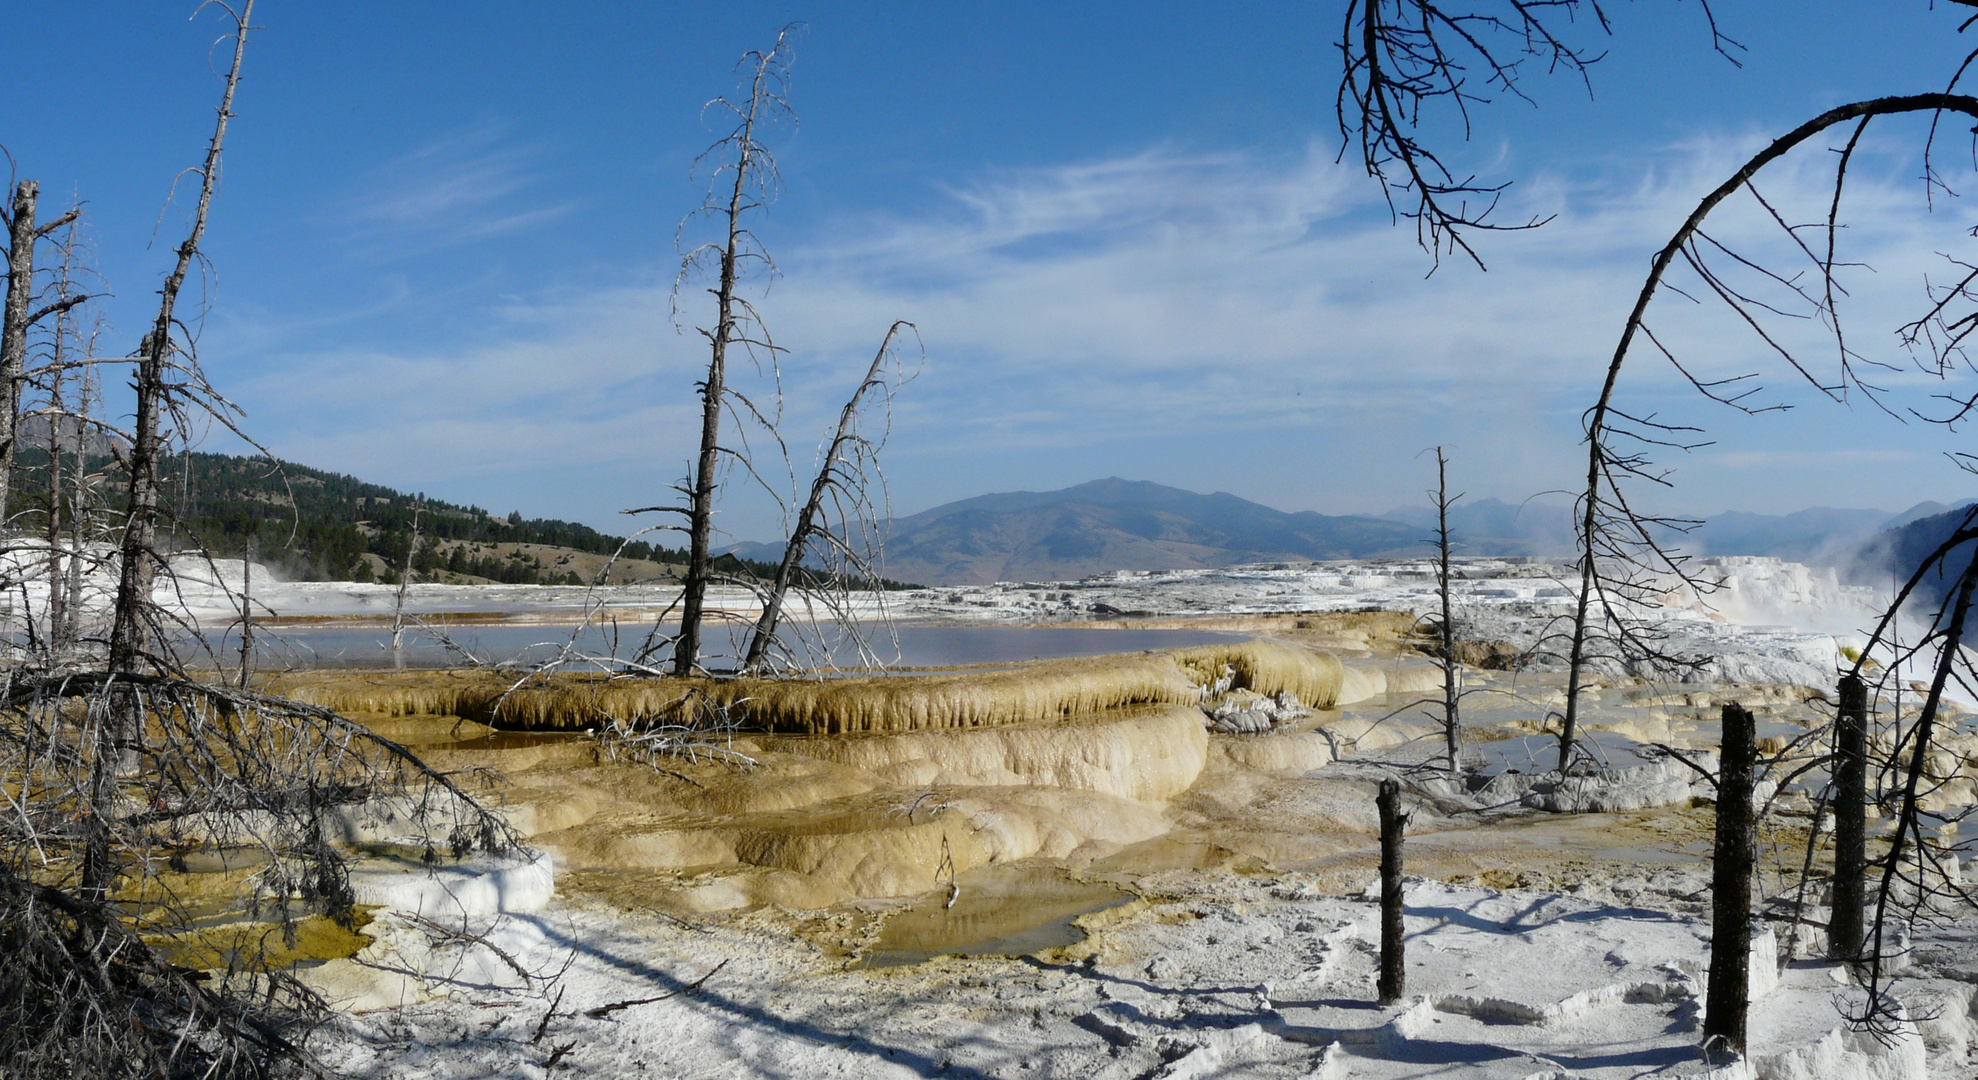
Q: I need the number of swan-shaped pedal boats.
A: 0